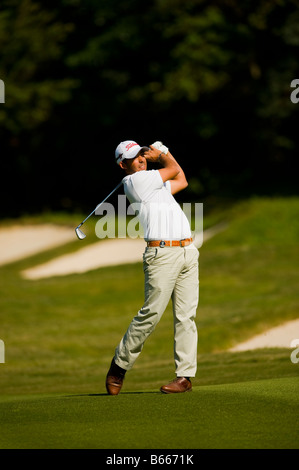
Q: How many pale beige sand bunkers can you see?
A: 3